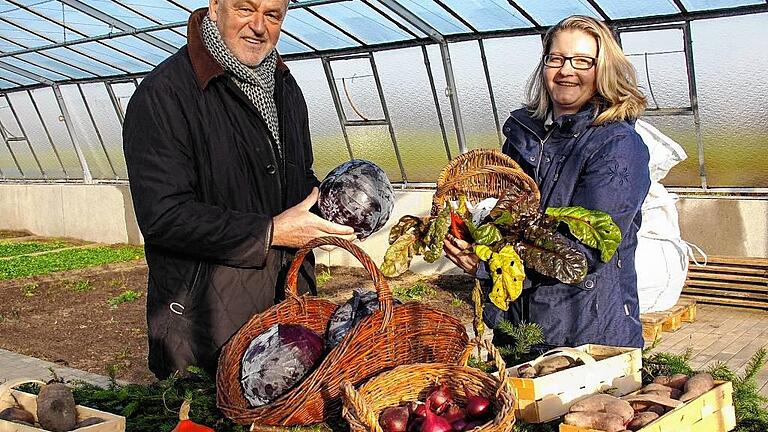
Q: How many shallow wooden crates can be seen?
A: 3